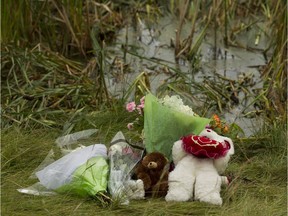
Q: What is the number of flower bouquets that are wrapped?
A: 3